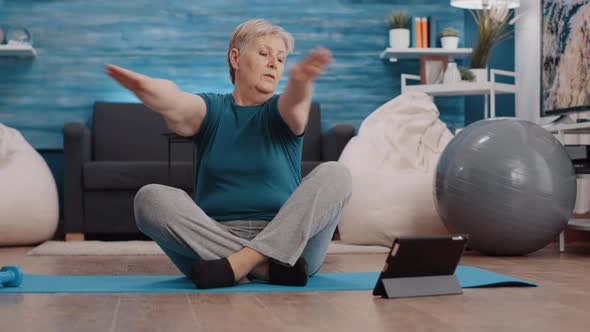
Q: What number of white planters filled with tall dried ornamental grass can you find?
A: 1